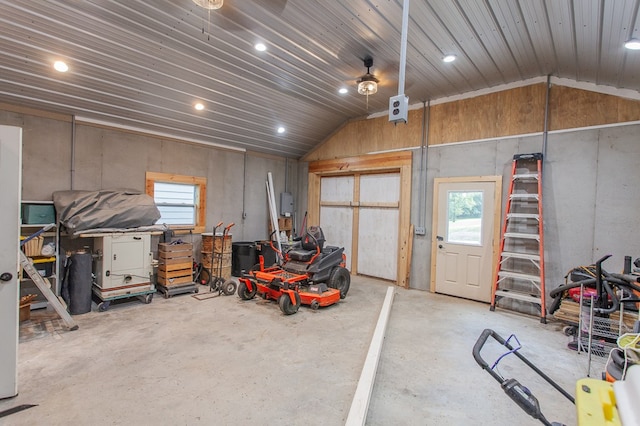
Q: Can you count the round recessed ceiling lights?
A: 7